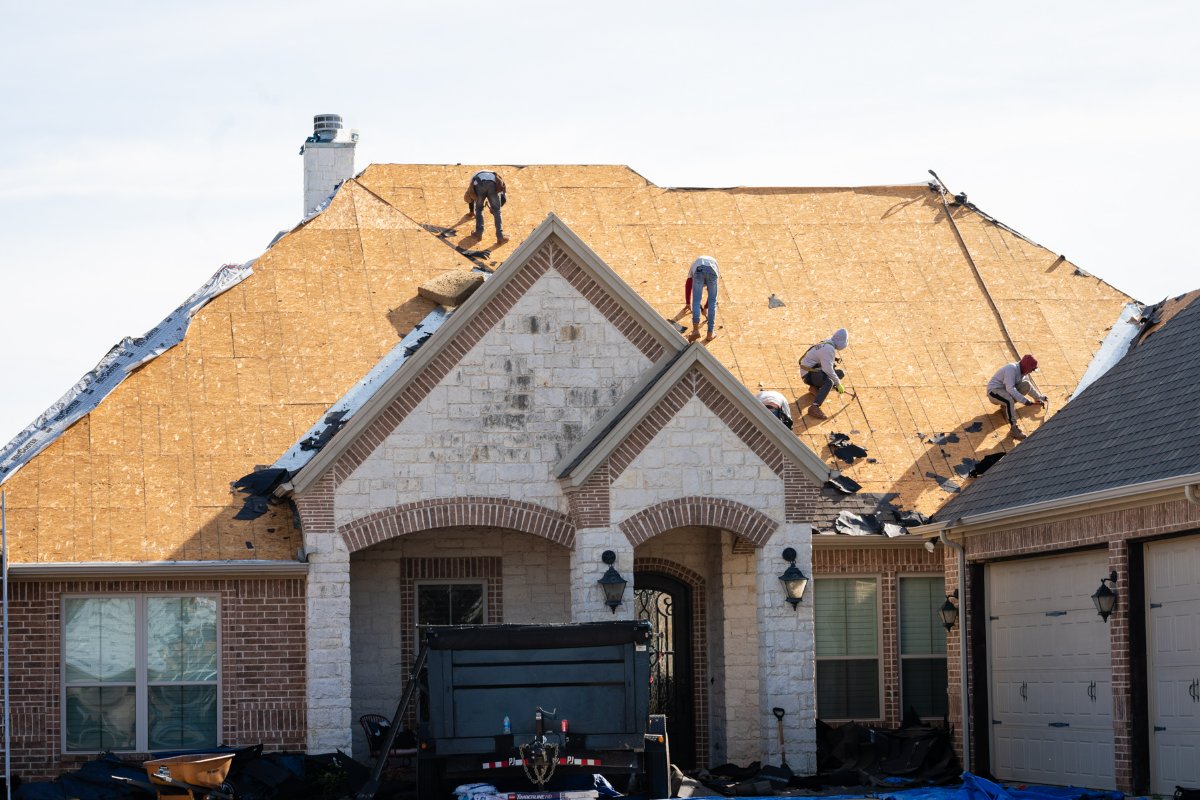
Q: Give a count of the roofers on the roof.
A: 5